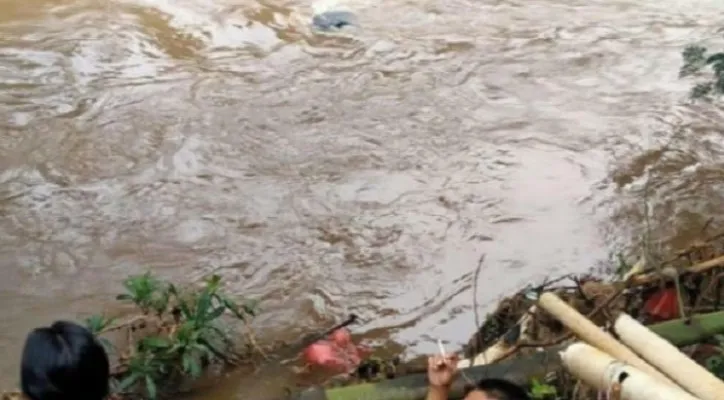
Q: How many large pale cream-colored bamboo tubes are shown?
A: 3